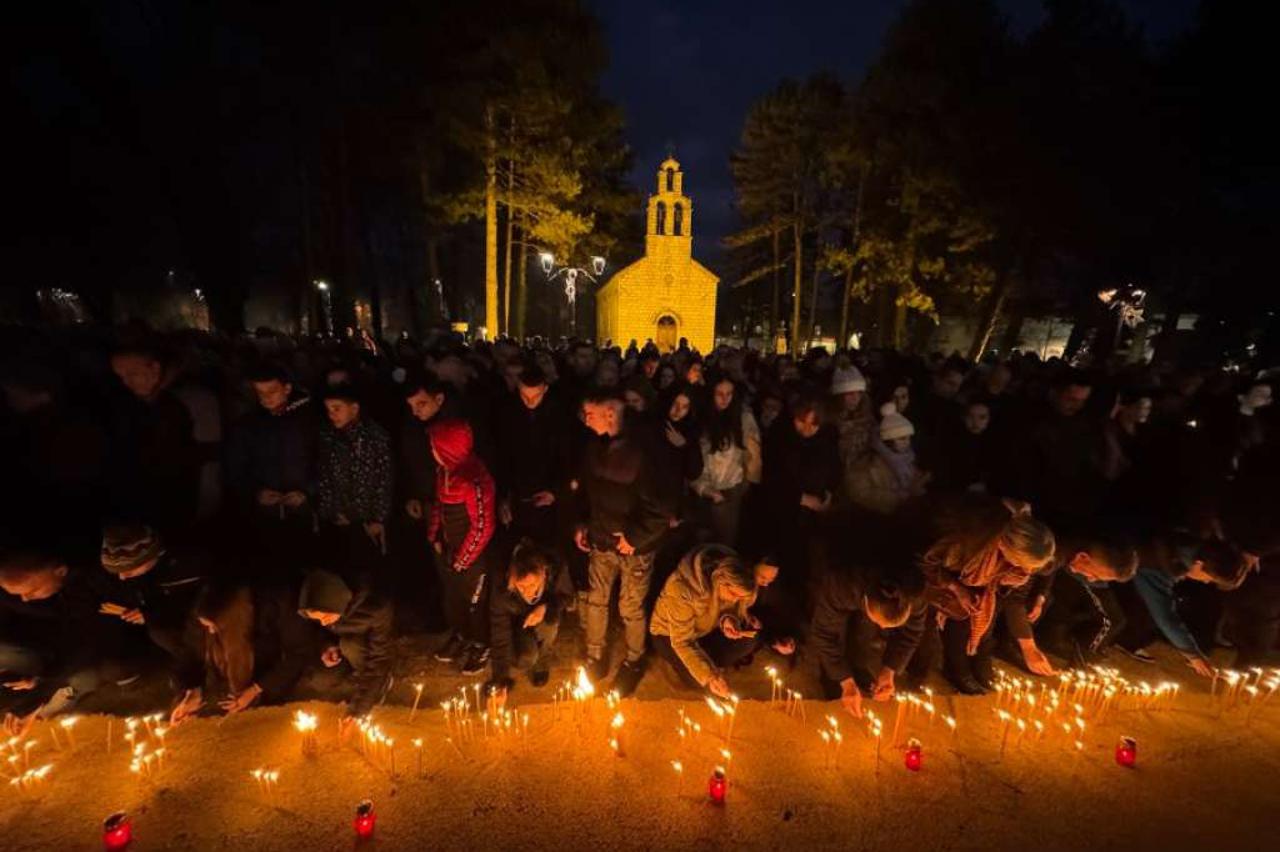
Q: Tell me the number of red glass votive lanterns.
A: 5